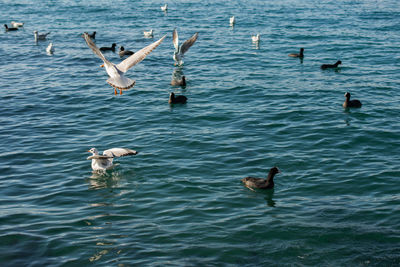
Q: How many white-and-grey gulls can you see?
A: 10